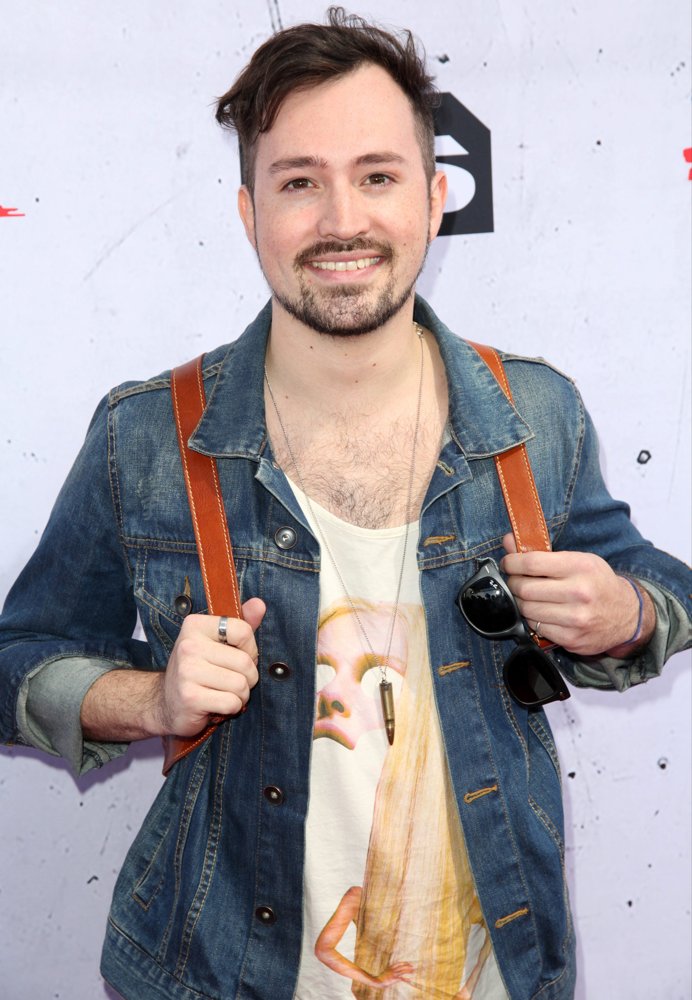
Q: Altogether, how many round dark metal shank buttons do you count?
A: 5